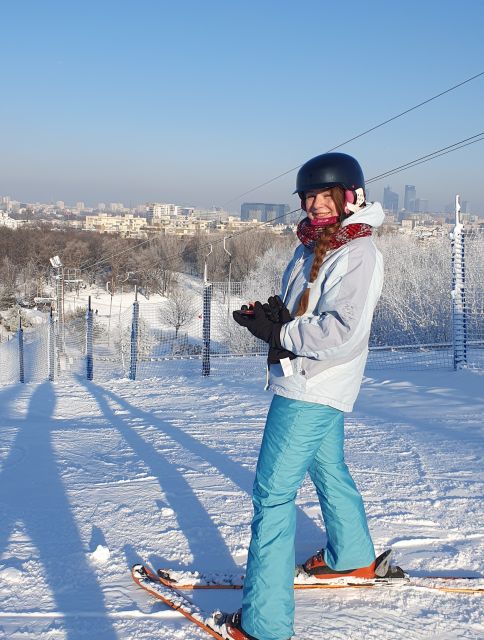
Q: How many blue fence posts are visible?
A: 6